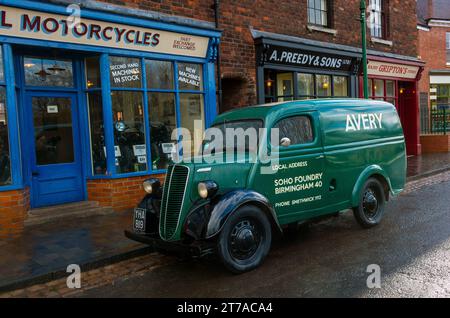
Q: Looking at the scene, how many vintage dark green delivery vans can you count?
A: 1